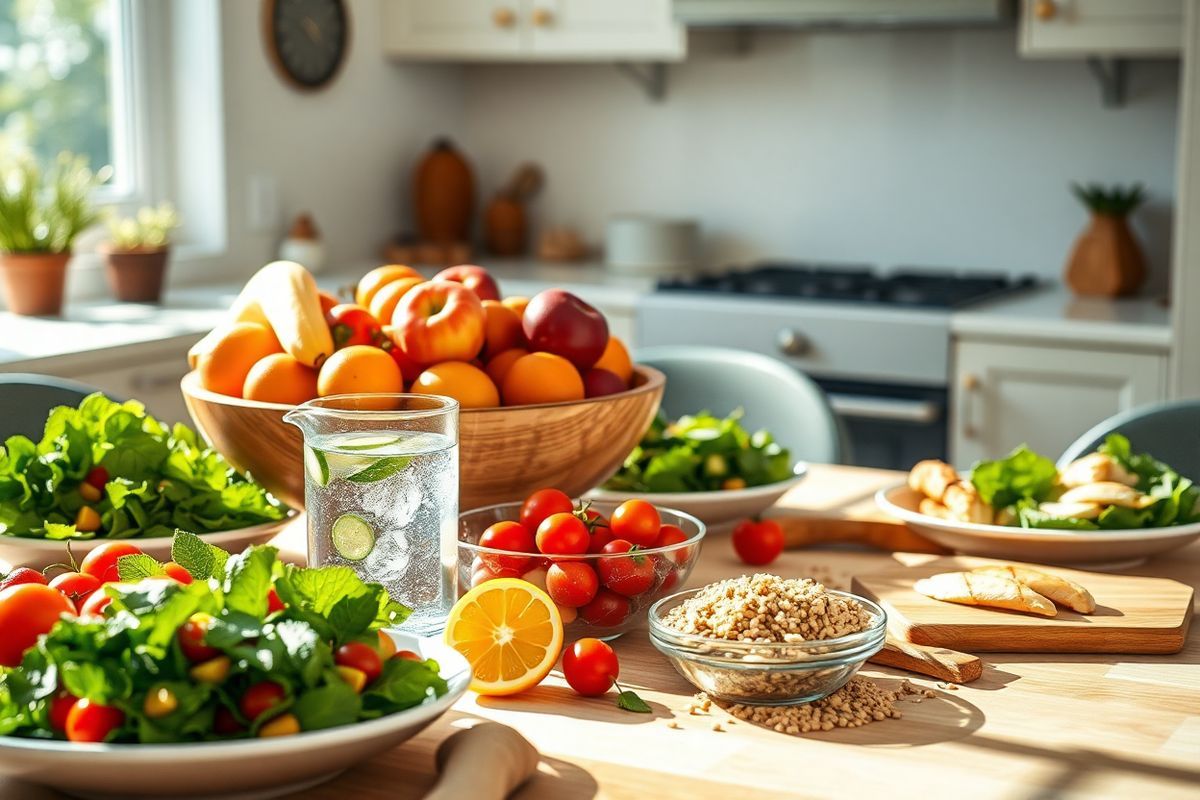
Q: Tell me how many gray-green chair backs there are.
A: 3